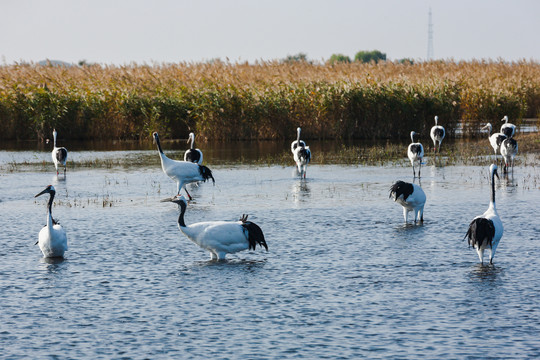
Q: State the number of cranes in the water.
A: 14